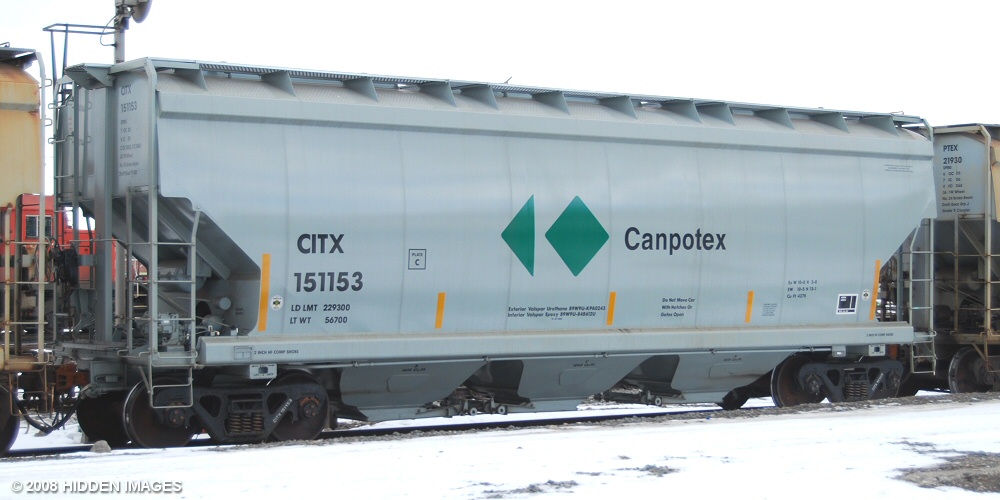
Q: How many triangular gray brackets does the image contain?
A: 12